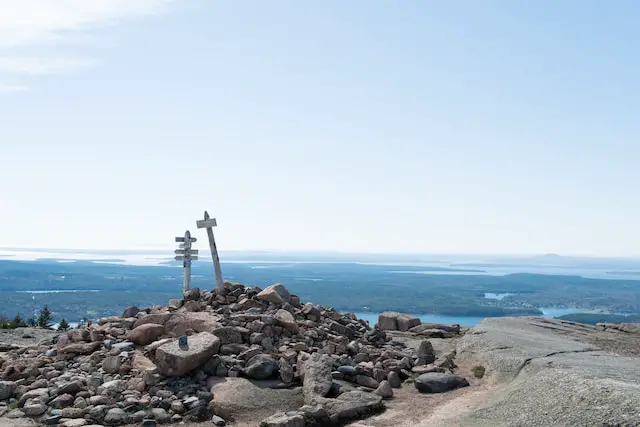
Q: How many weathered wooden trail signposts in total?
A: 2